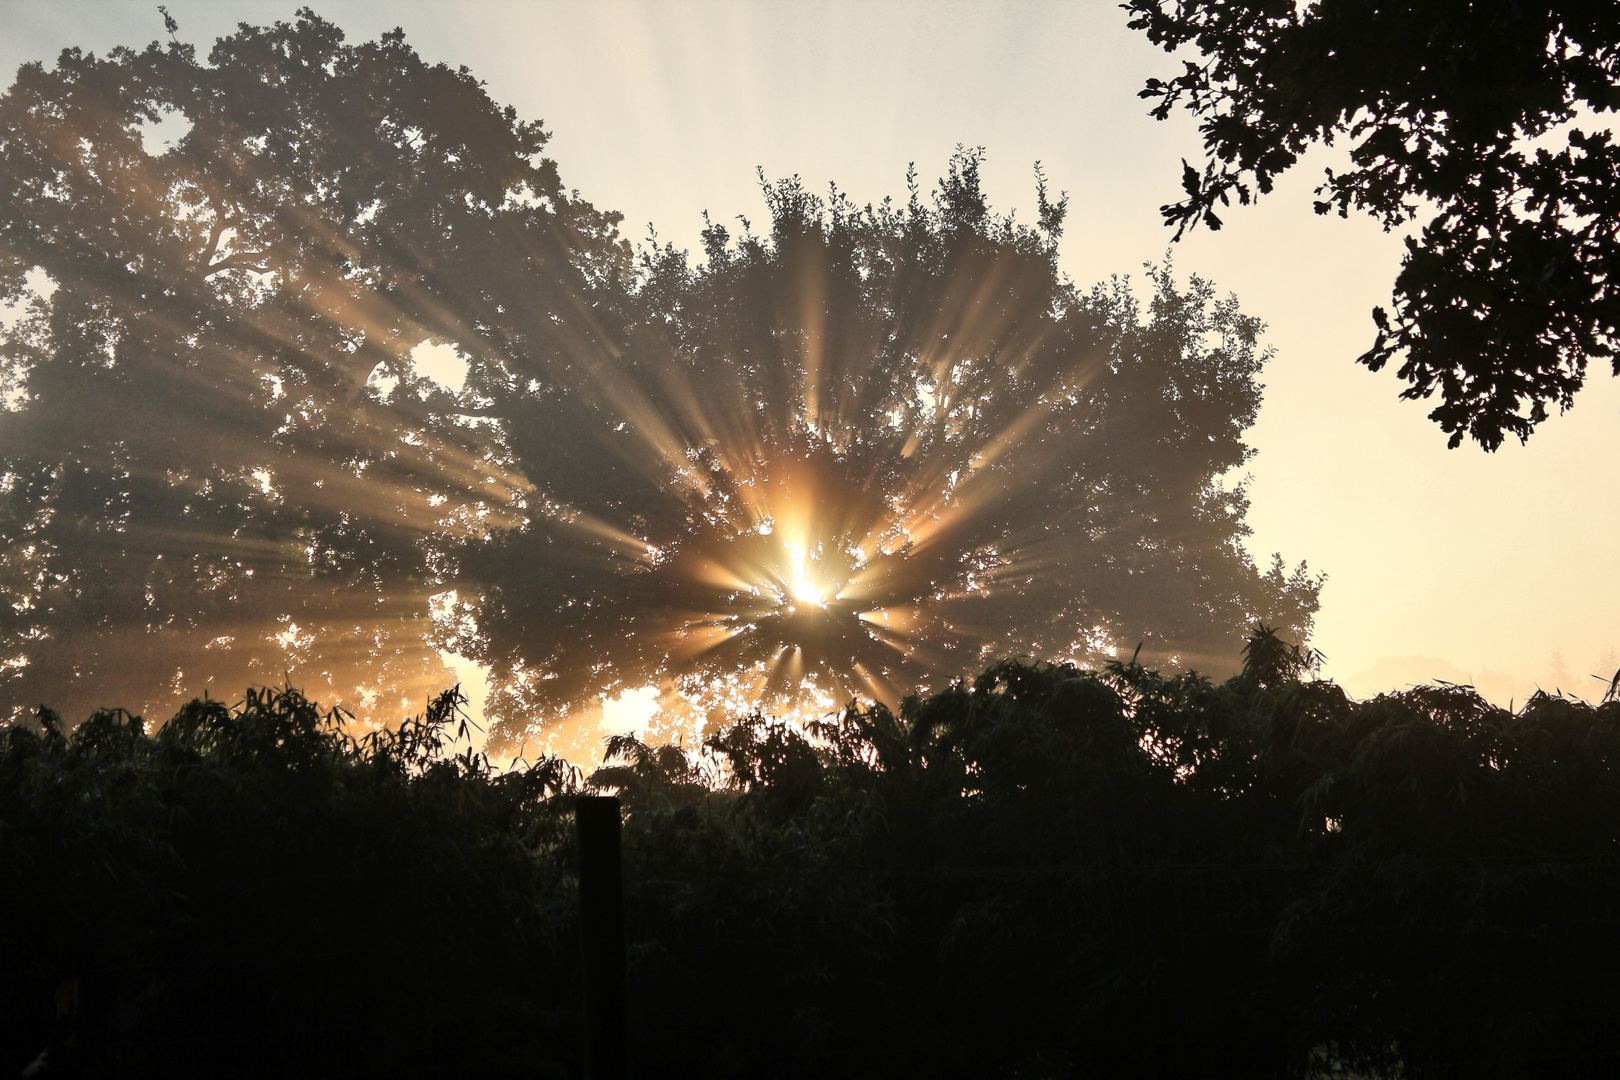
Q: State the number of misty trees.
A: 2